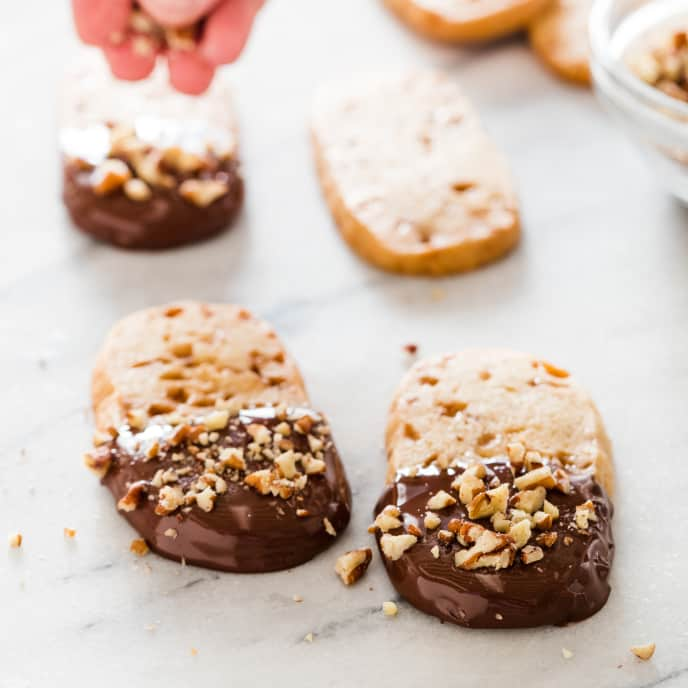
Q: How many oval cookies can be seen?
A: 6